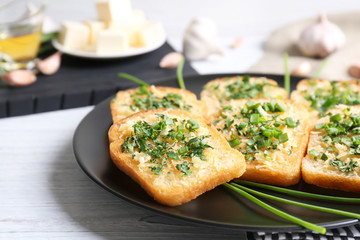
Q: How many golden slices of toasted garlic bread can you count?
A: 6